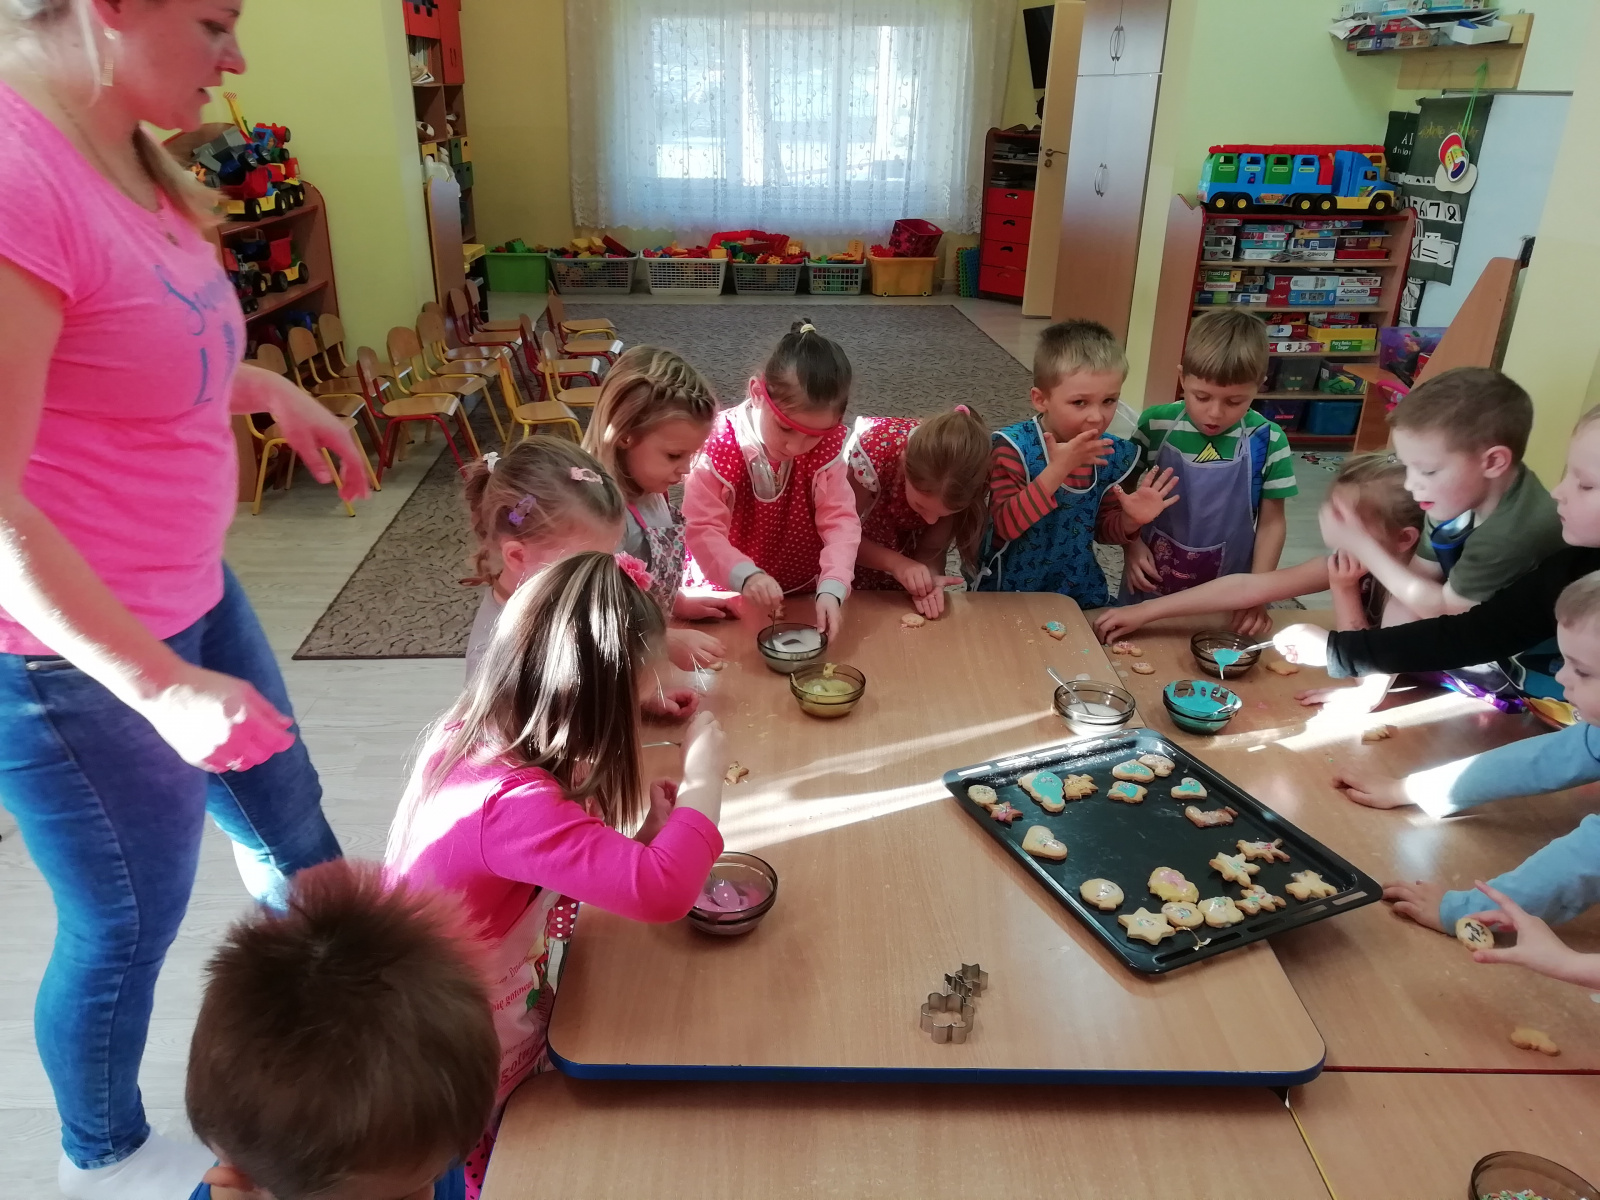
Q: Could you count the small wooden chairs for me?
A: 15